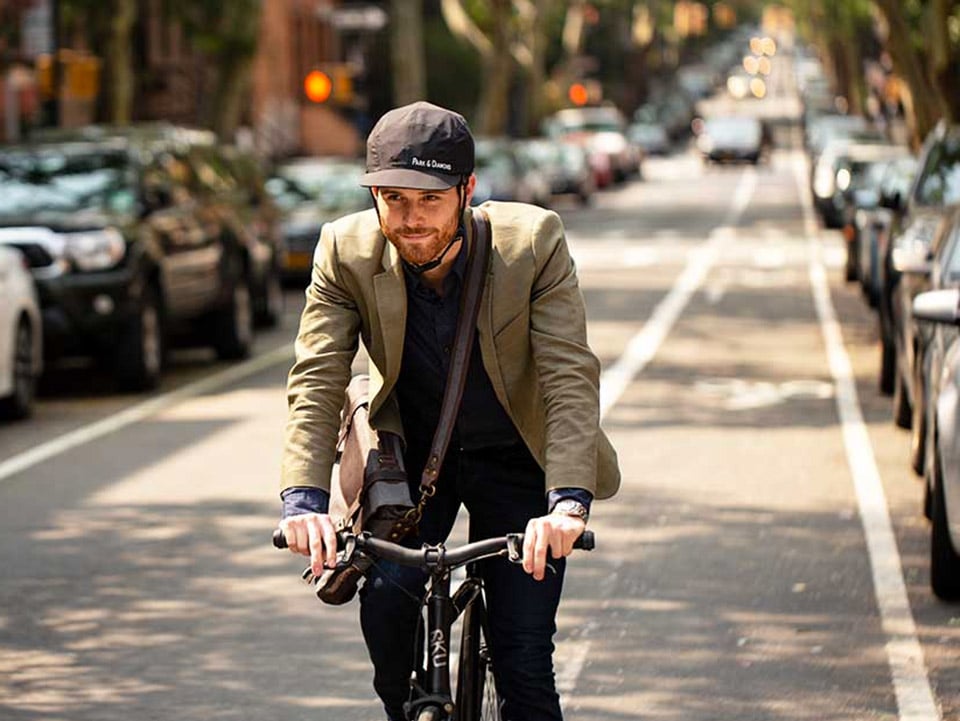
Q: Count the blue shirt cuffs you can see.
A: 2